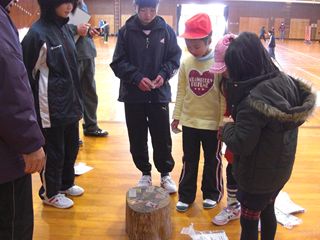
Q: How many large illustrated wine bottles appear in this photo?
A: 0